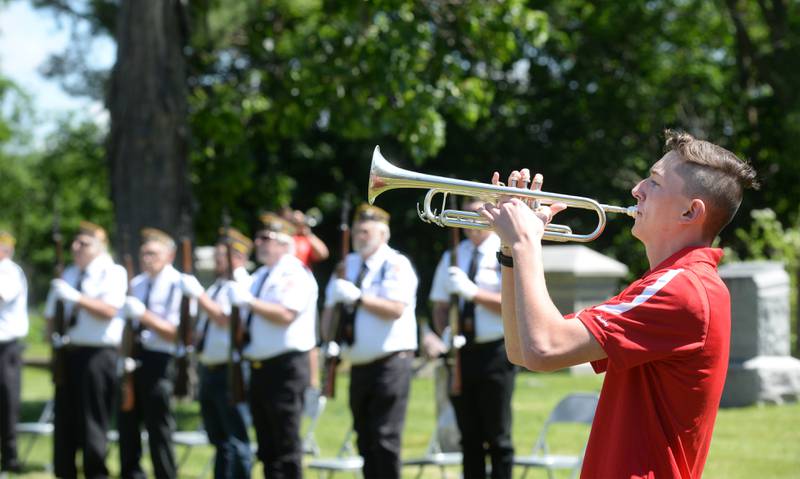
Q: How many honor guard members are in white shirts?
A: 7